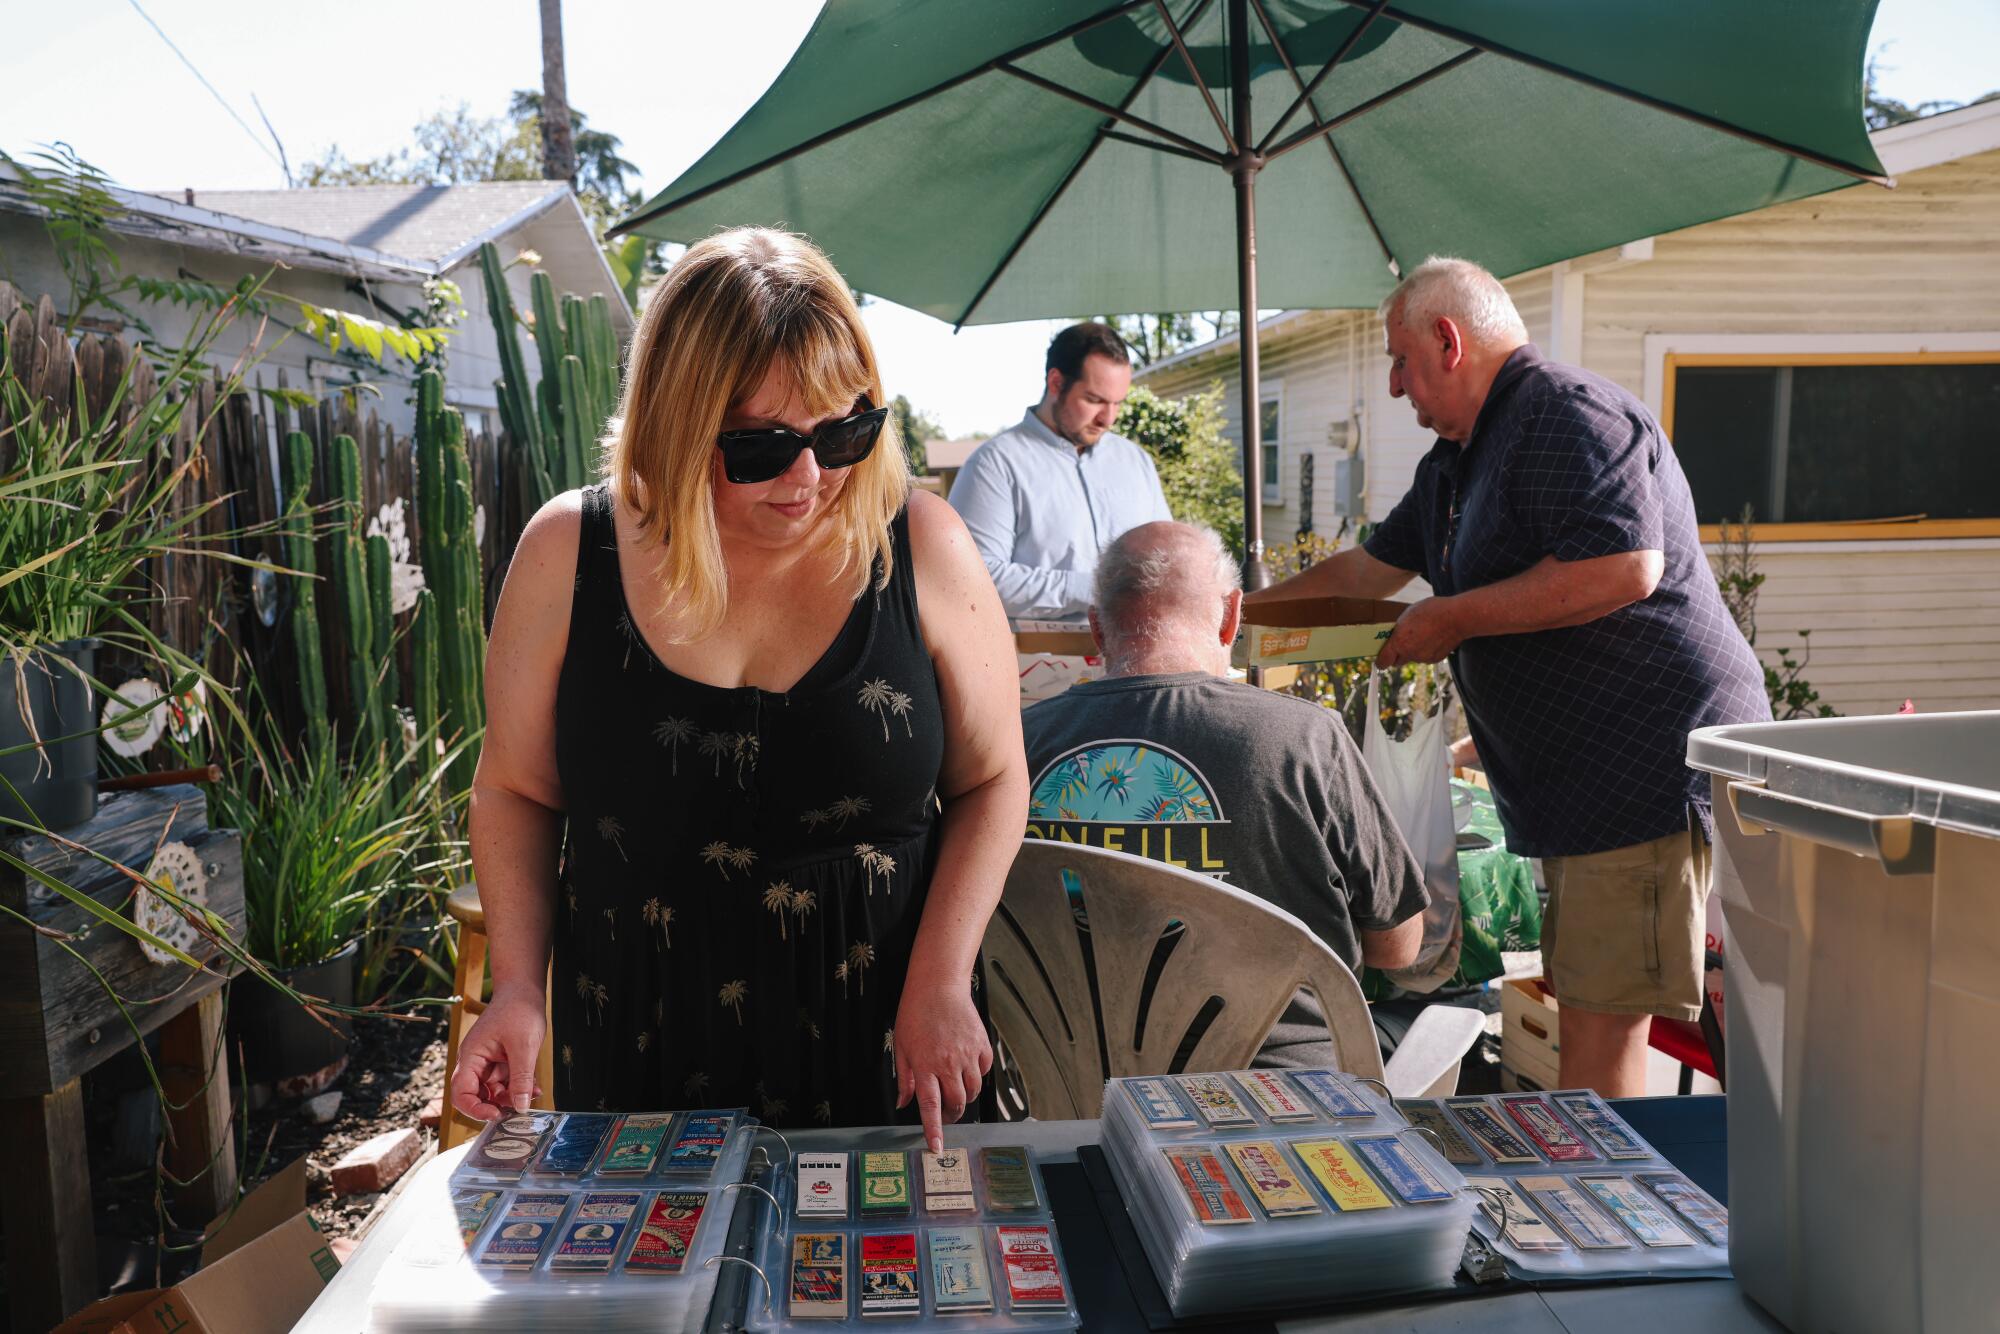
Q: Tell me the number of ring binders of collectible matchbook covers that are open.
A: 2